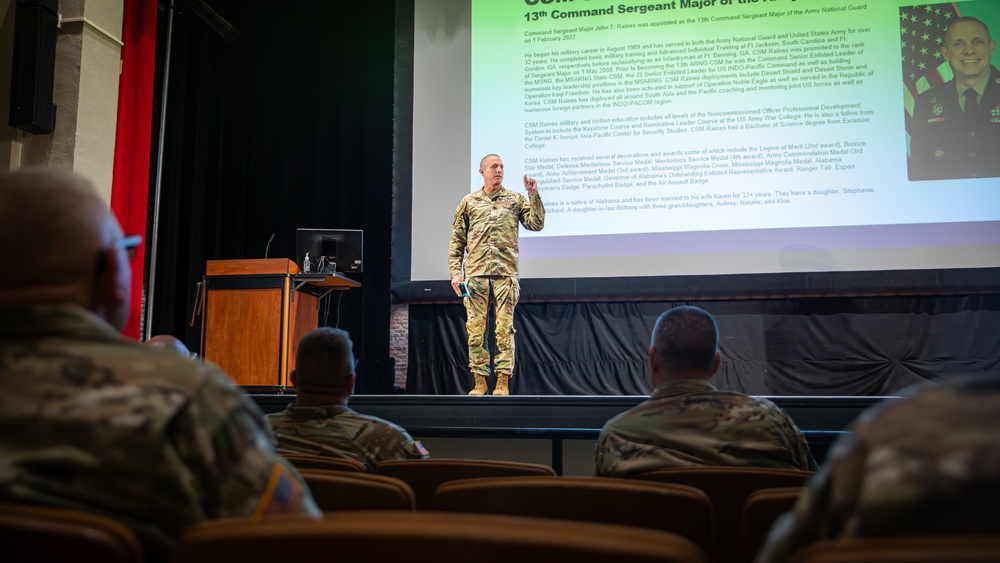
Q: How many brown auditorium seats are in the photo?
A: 9